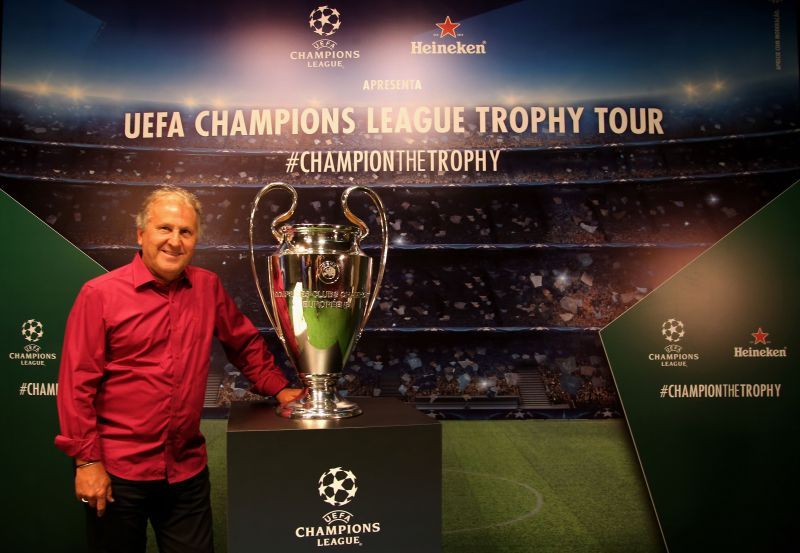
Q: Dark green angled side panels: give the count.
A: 2